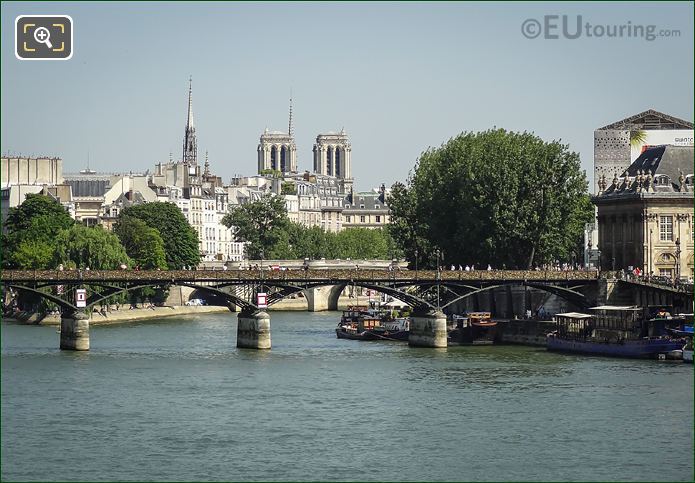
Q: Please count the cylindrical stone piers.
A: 3